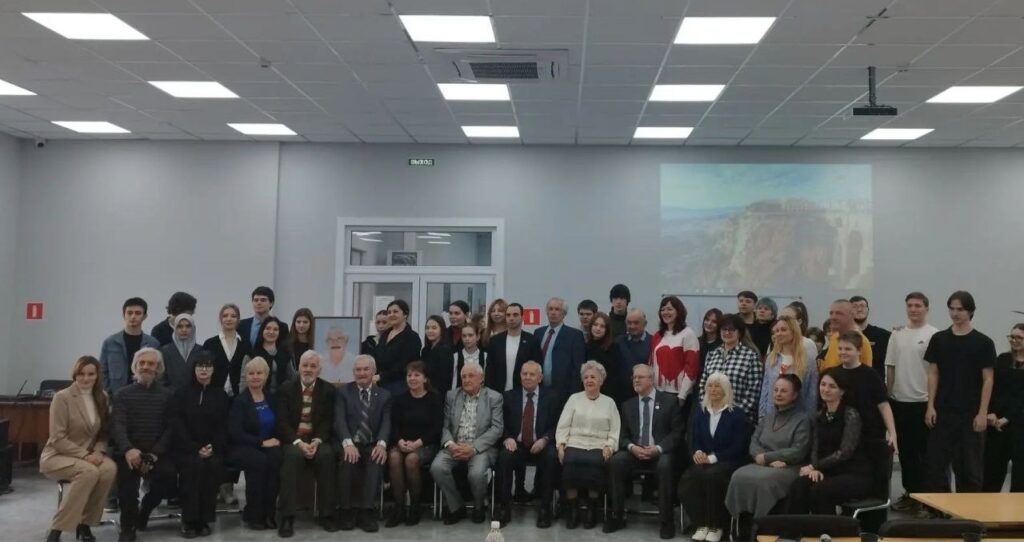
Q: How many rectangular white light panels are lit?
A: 13